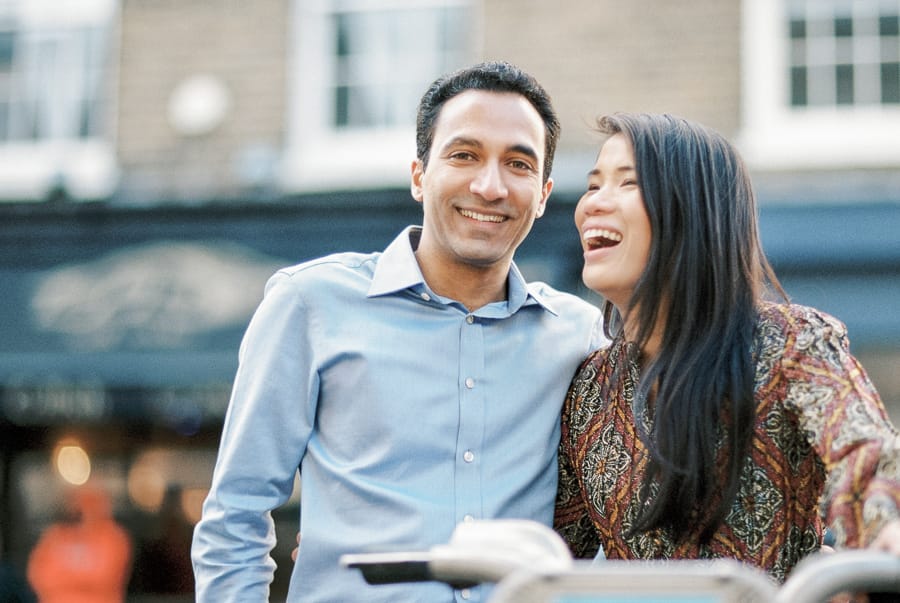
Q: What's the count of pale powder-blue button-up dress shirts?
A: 1